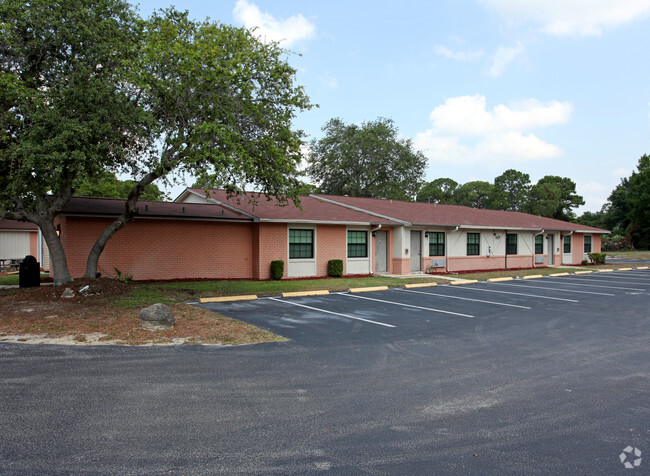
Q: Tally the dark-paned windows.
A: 8